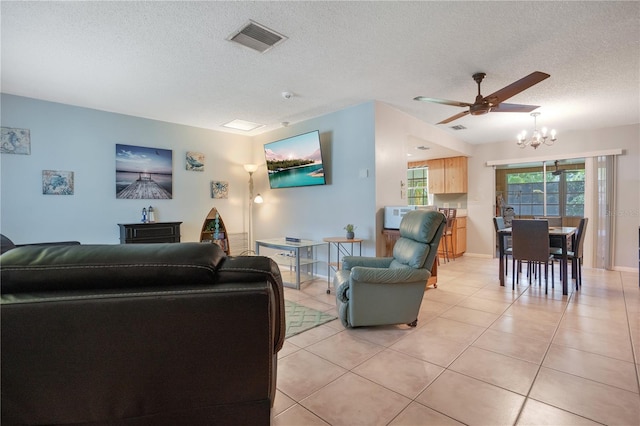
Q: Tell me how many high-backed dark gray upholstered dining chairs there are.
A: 4